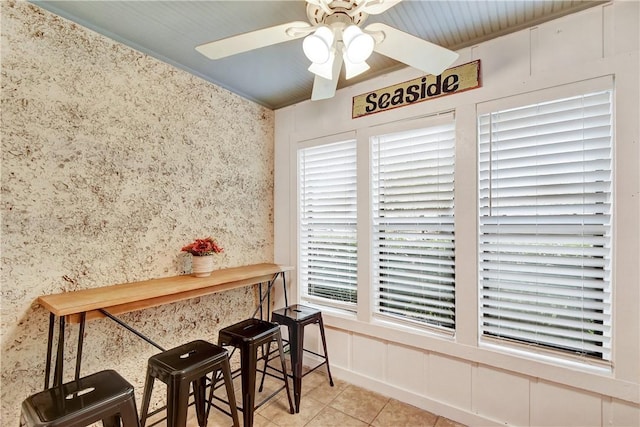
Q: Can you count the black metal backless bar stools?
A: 4